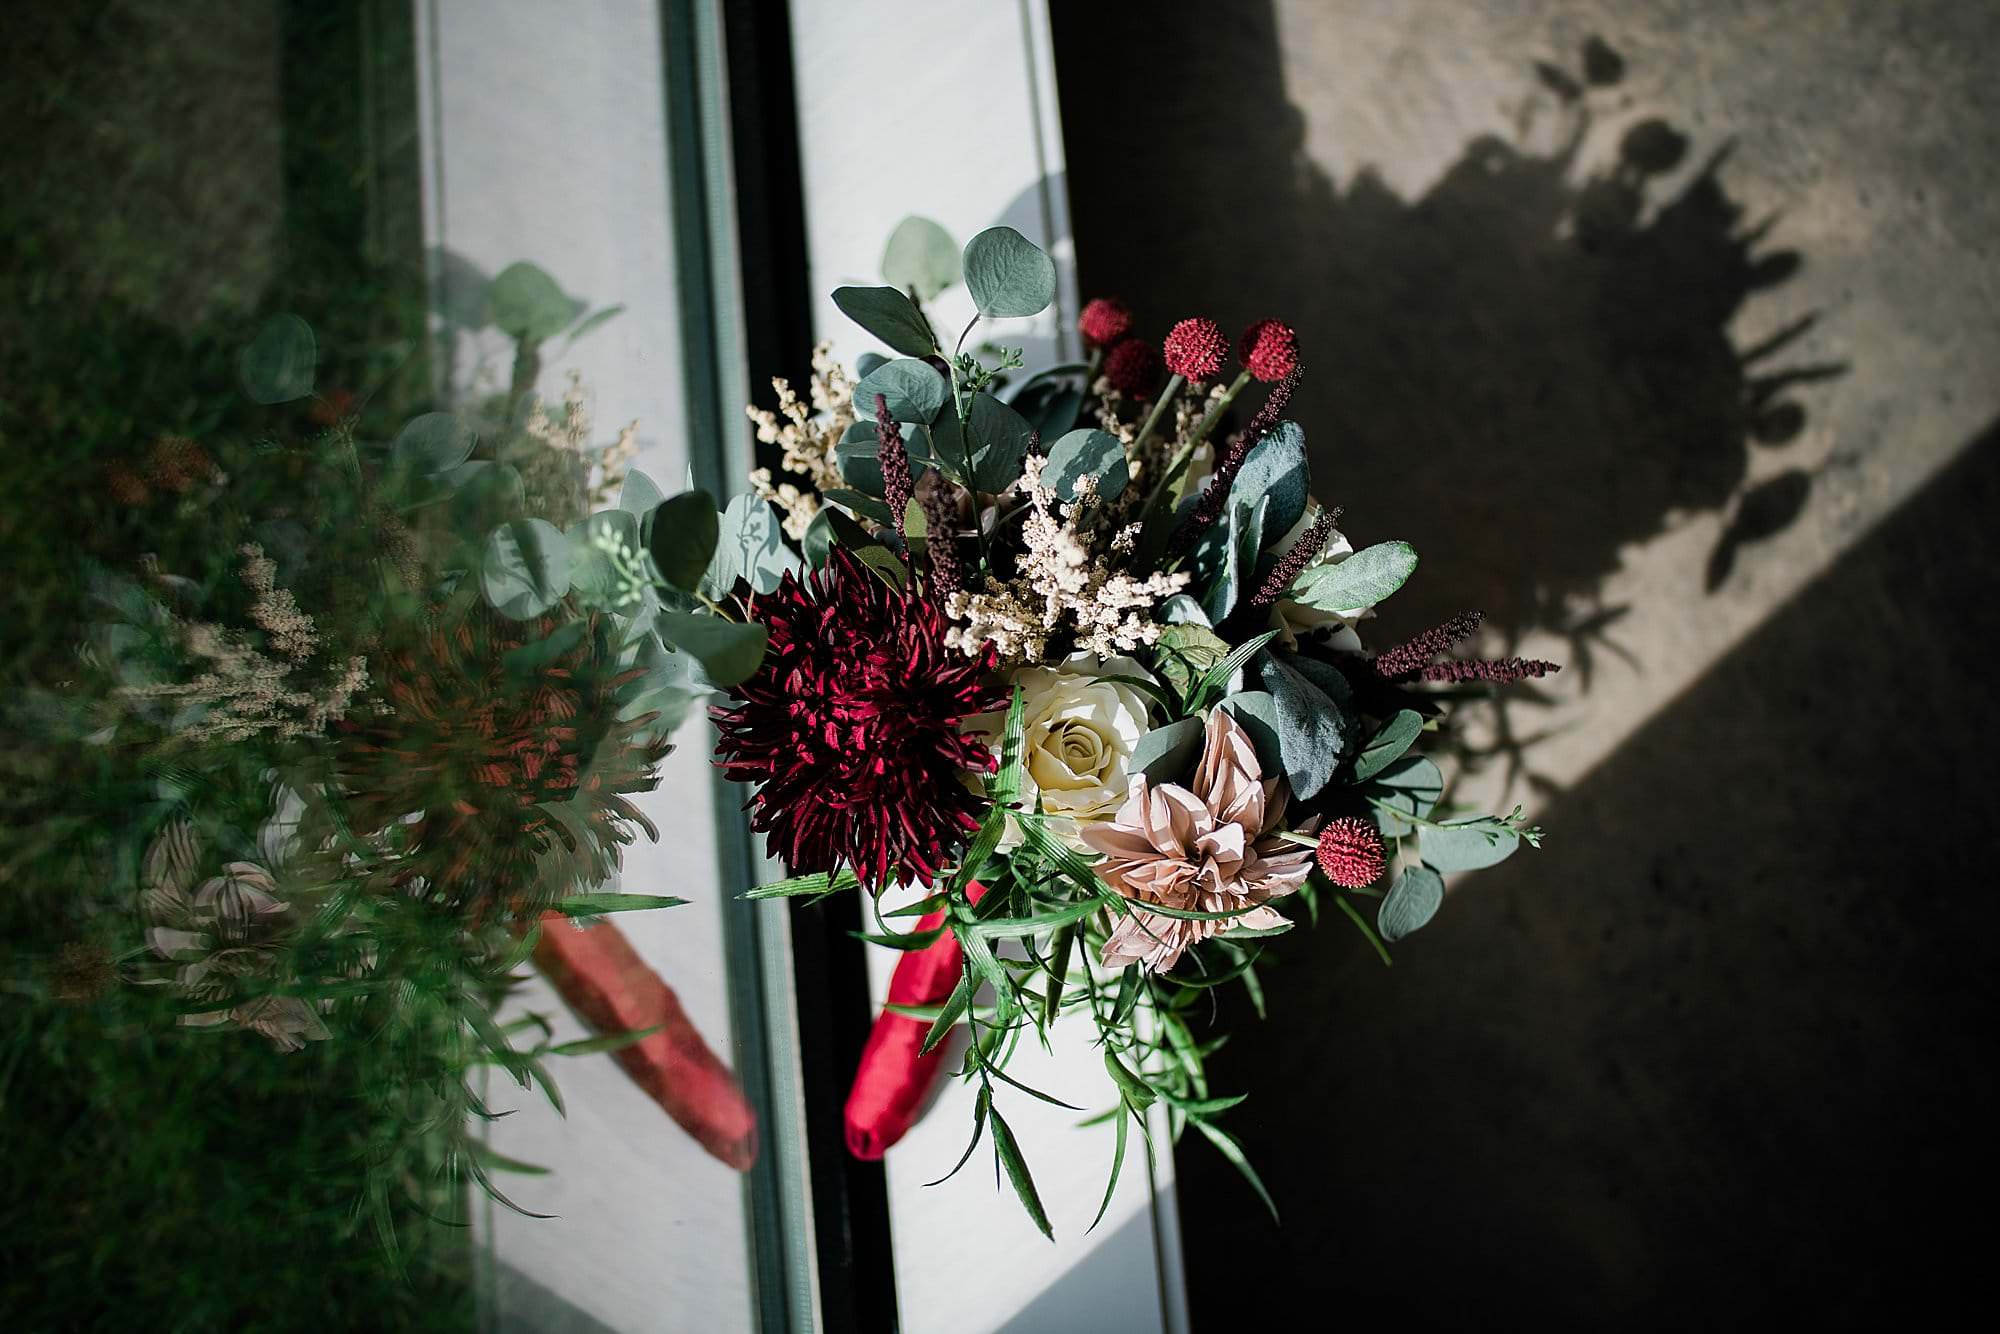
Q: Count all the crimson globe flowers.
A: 5